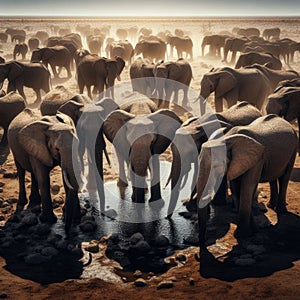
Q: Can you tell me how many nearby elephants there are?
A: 5